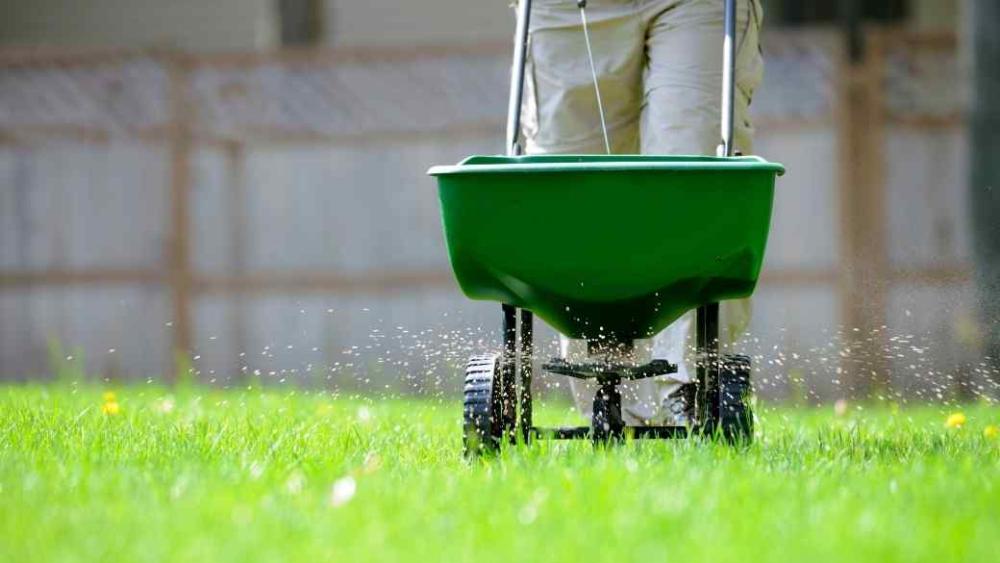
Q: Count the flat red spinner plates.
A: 0